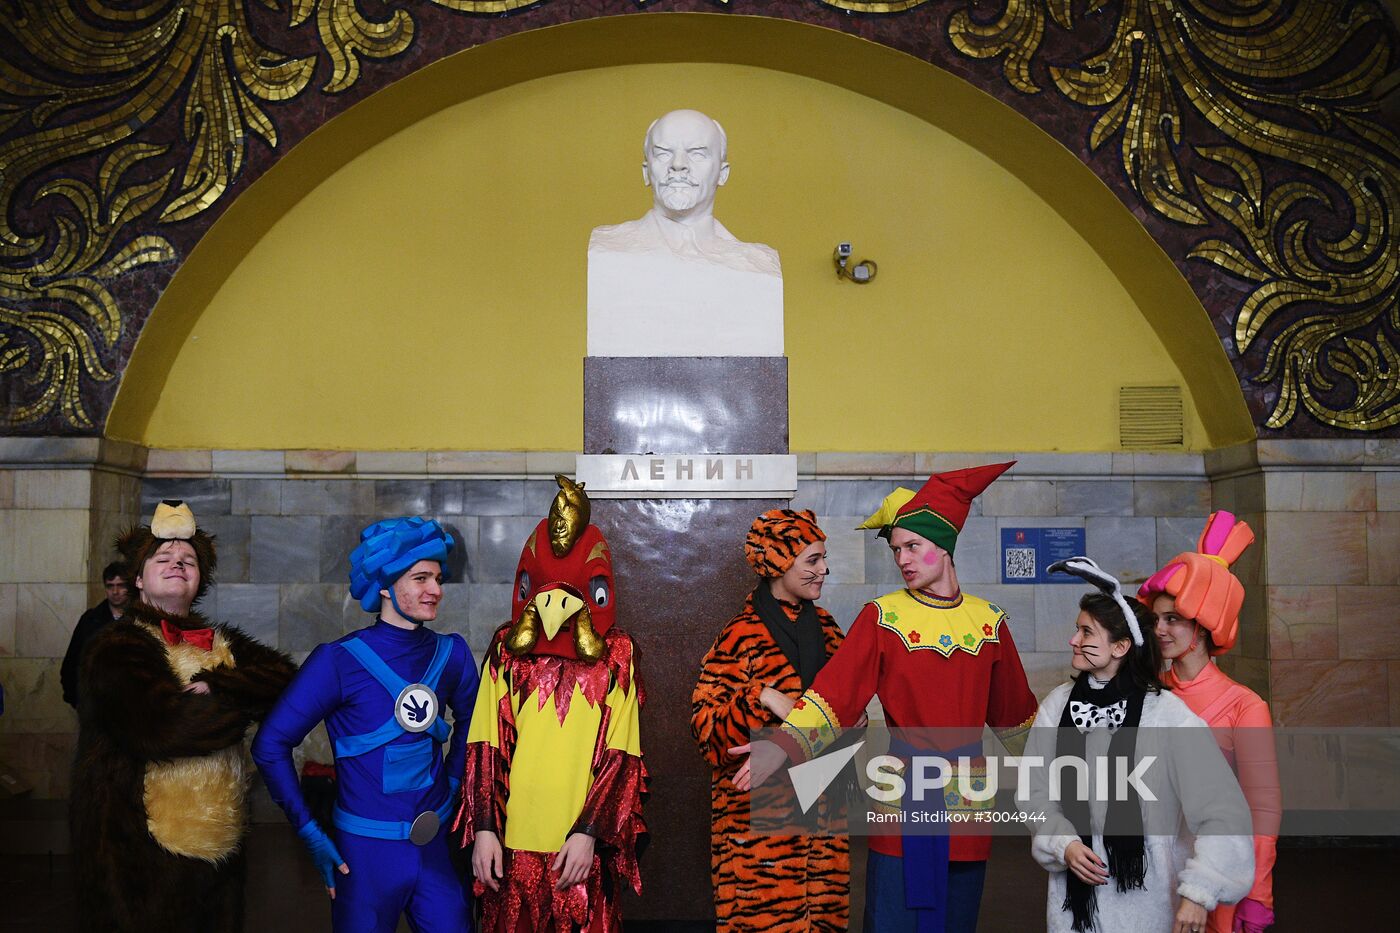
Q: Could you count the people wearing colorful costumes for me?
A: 7